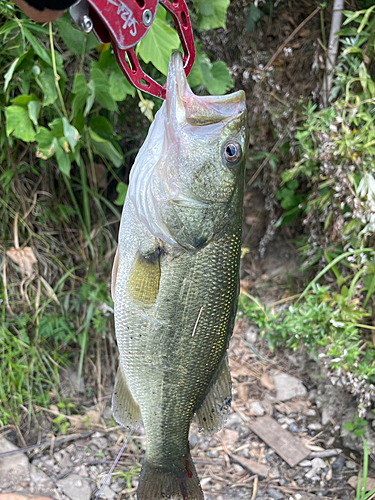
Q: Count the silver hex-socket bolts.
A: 2